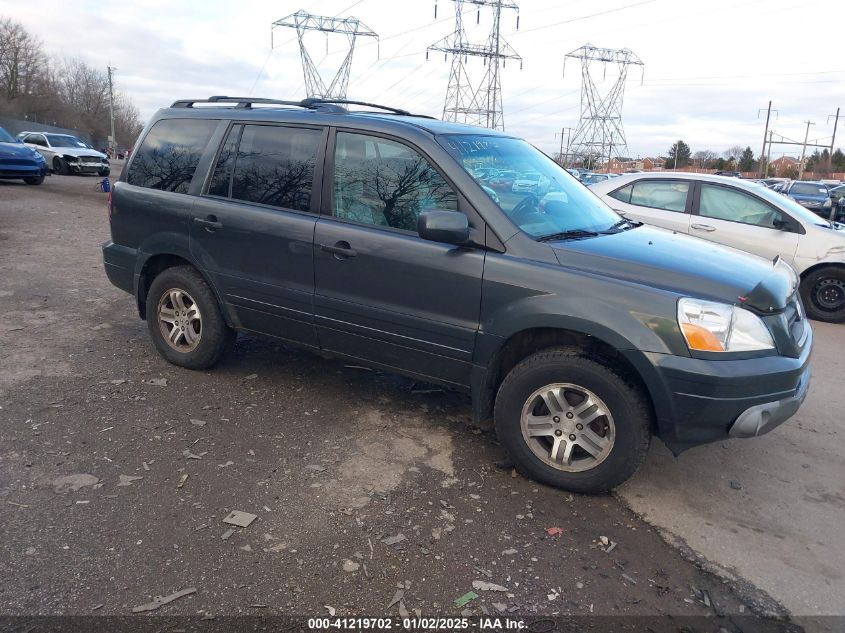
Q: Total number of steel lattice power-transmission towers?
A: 3